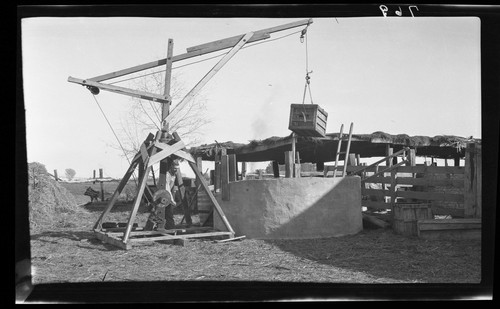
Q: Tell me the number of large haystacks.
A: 1